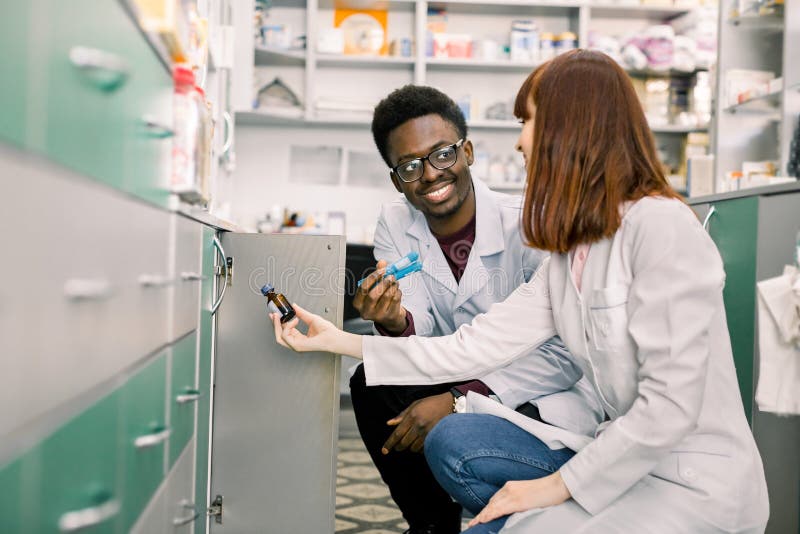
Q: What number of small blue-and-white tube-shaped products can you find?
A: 2